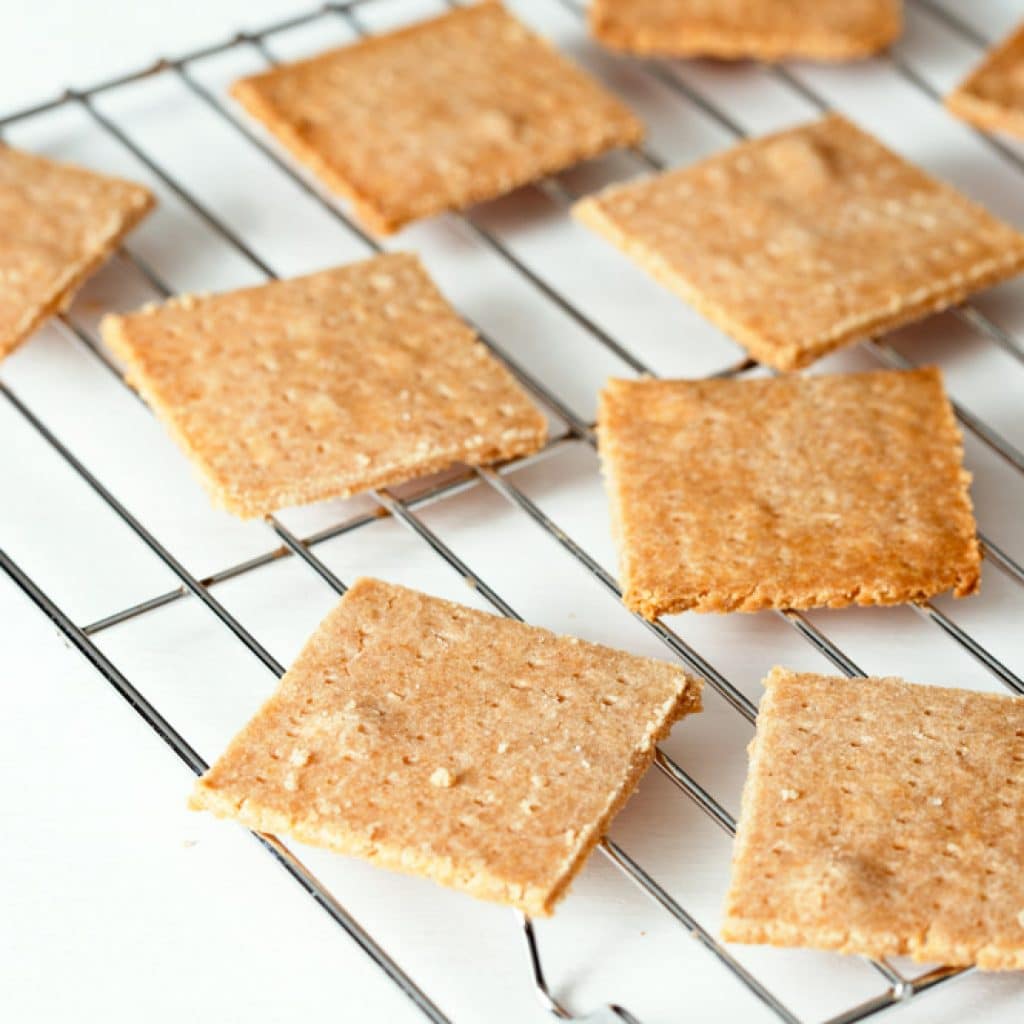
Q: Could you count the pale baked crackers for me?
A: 9